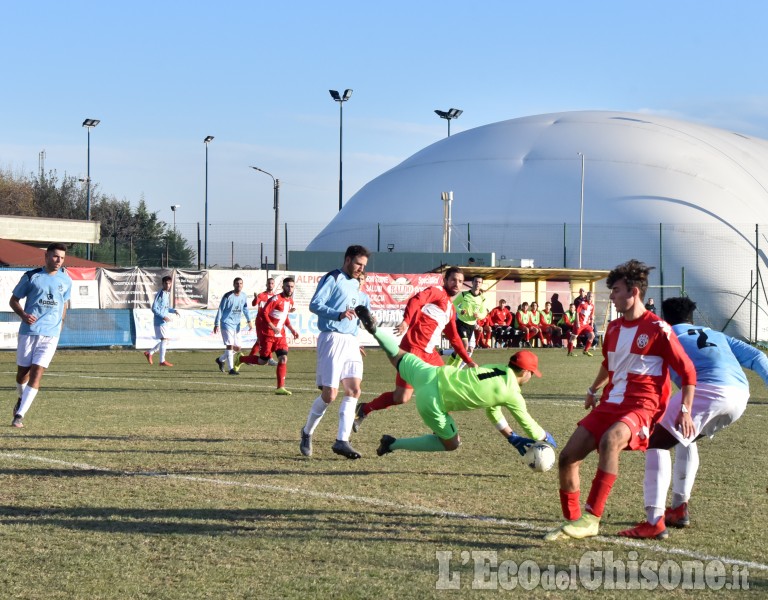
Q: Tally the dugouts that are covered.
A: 1